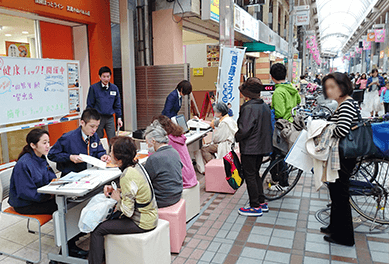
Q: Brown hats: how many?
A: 1